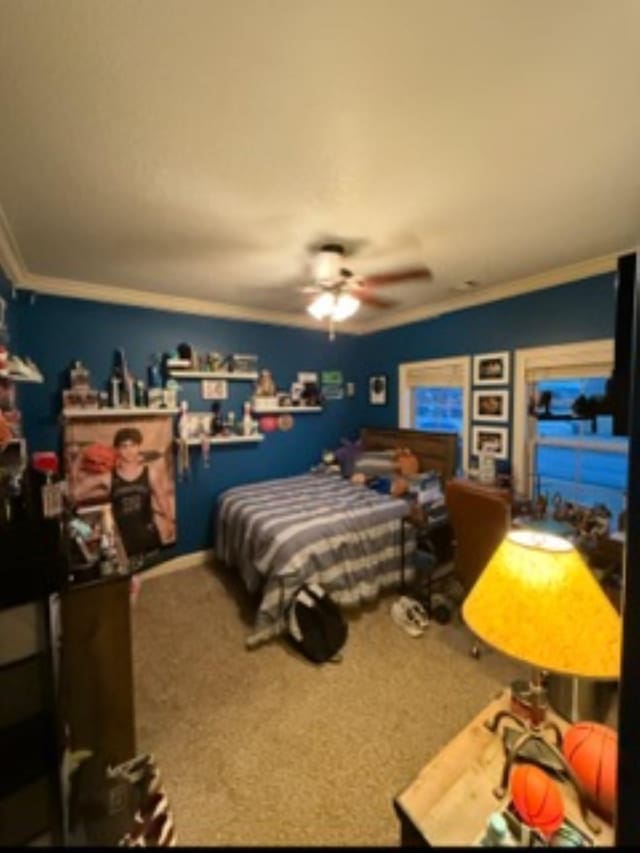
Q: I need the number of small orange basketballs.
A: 2